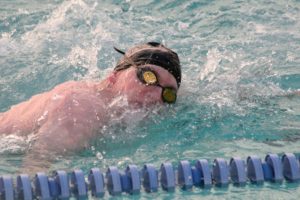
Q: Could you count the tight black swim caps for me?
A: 1